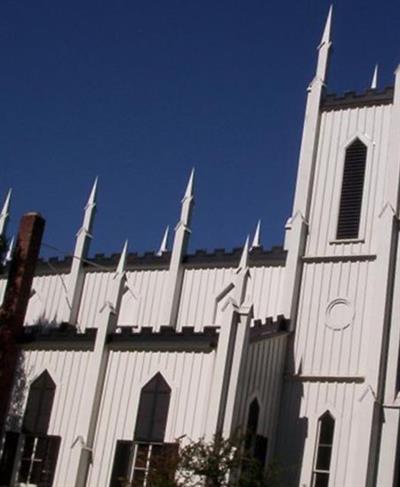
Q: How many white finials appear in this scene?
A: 10